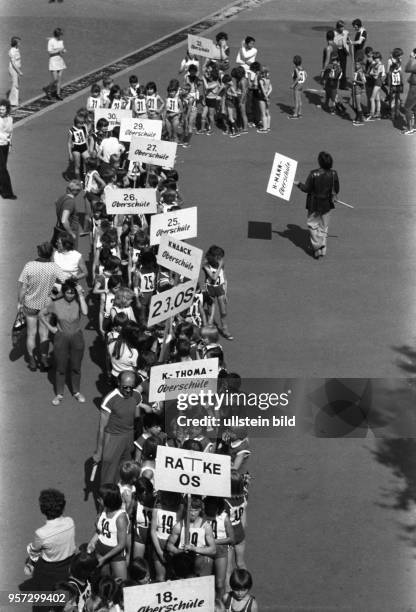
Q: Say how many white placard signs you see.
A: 12